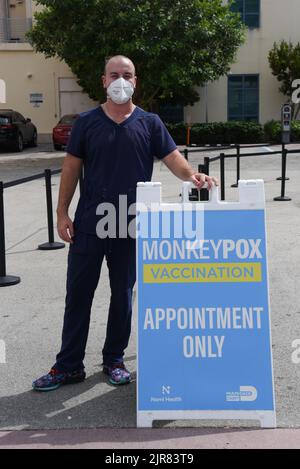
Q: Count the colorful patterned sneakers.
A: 2